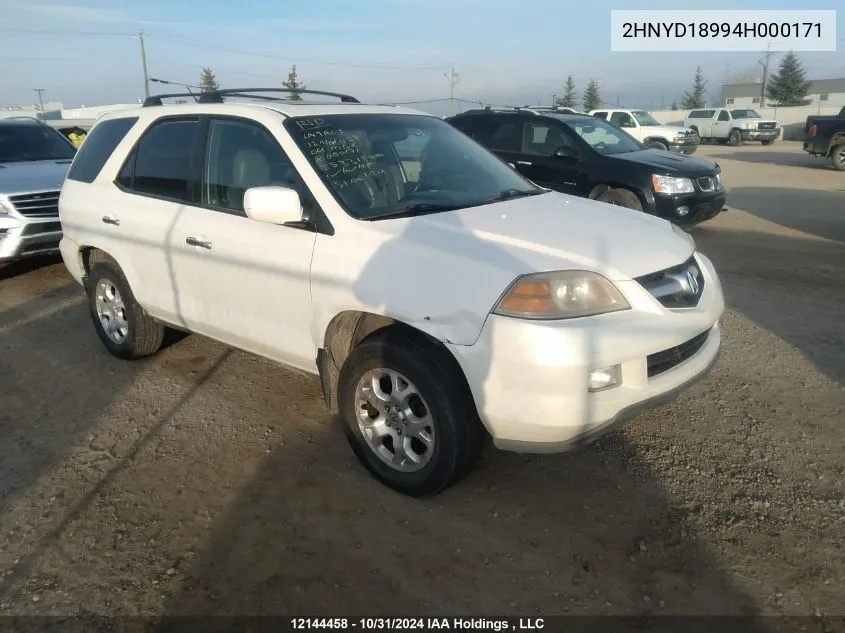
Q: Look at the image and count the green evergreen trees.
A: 6